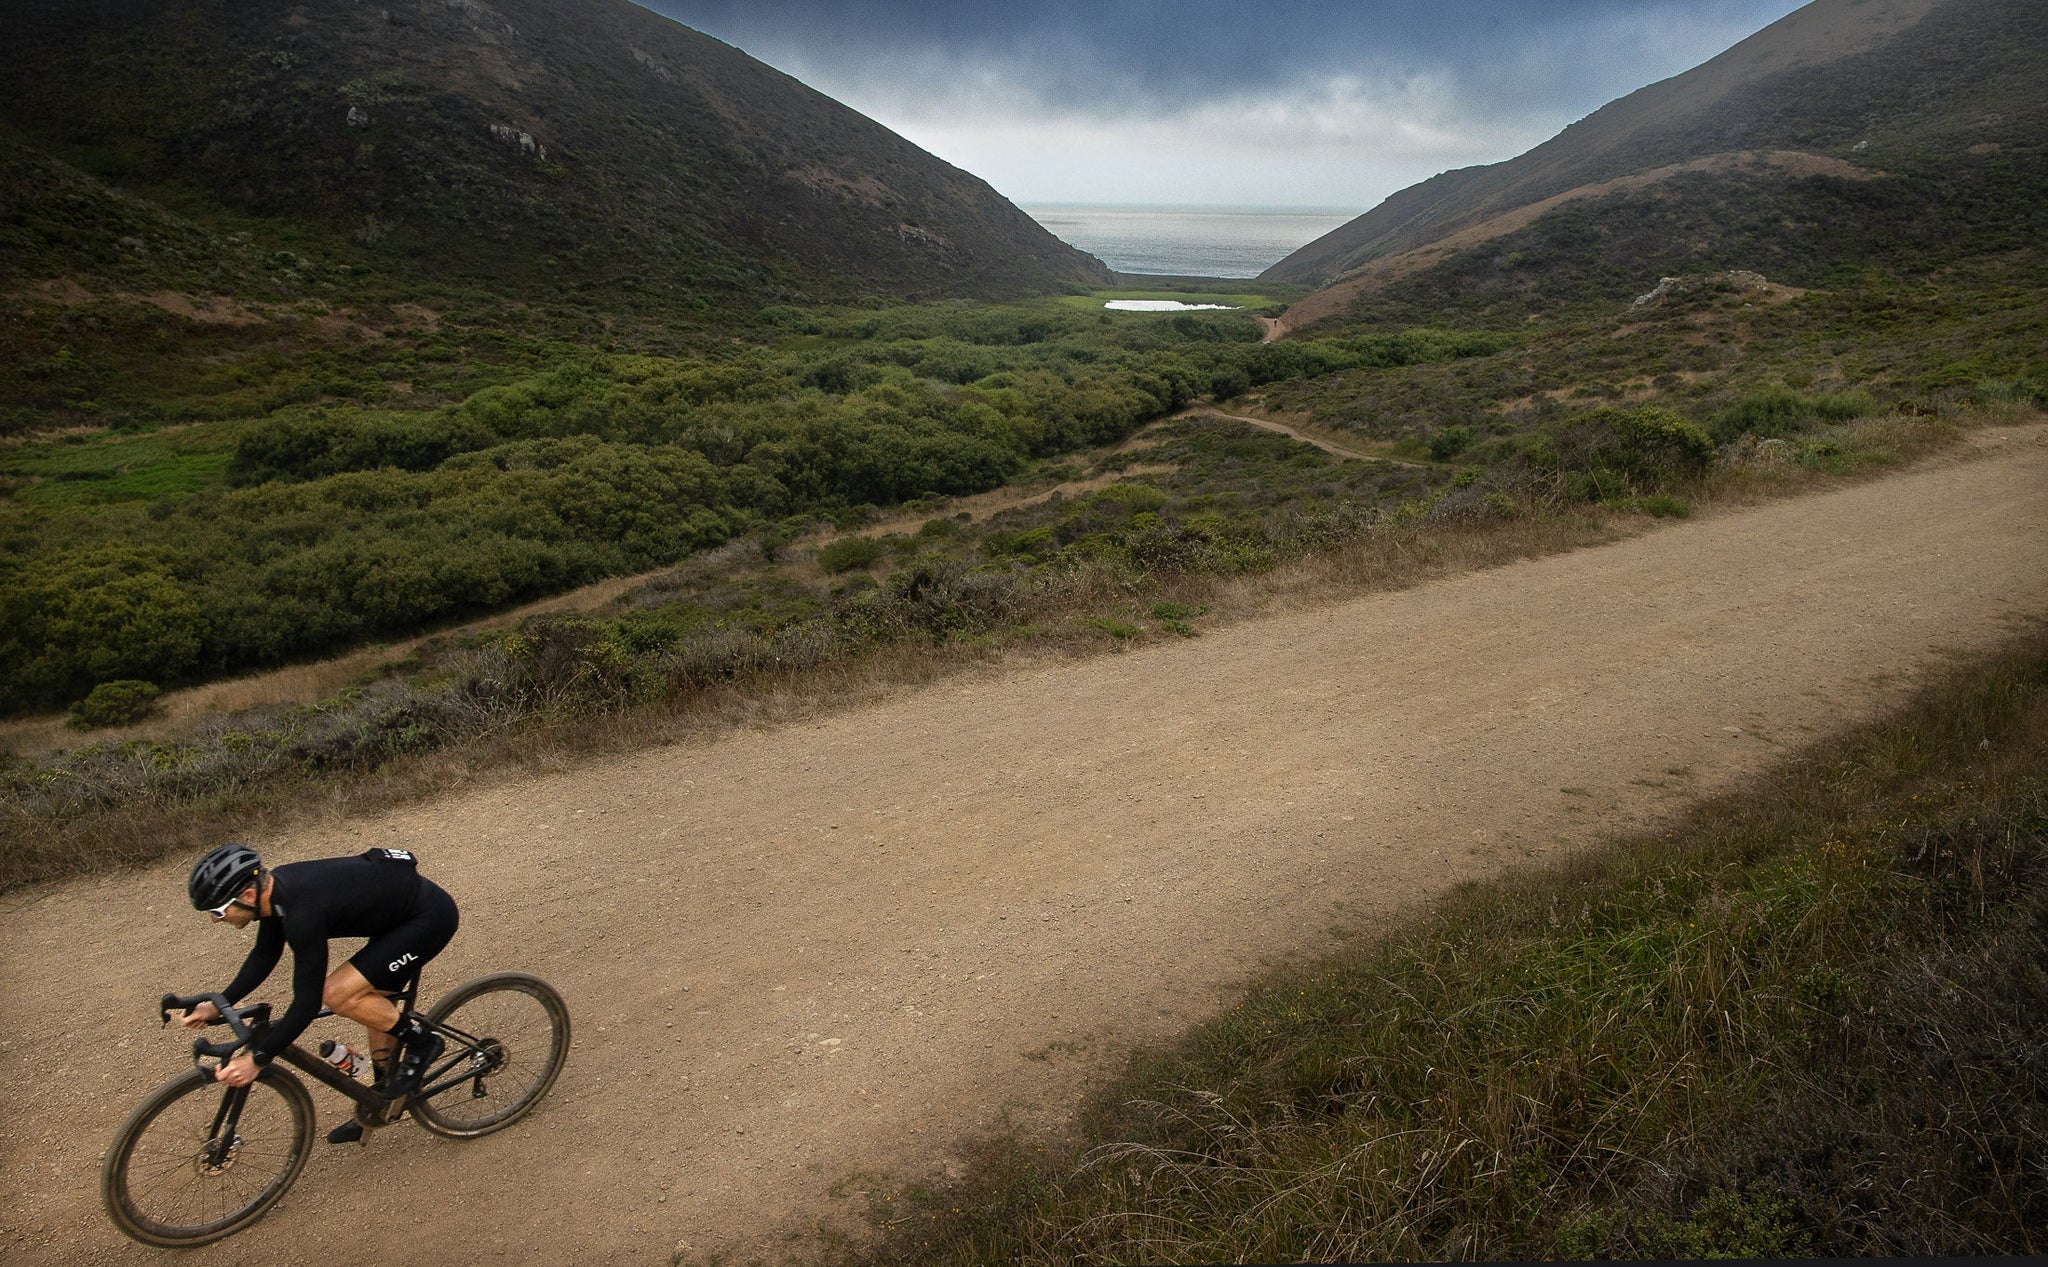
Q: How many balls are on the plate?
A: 0